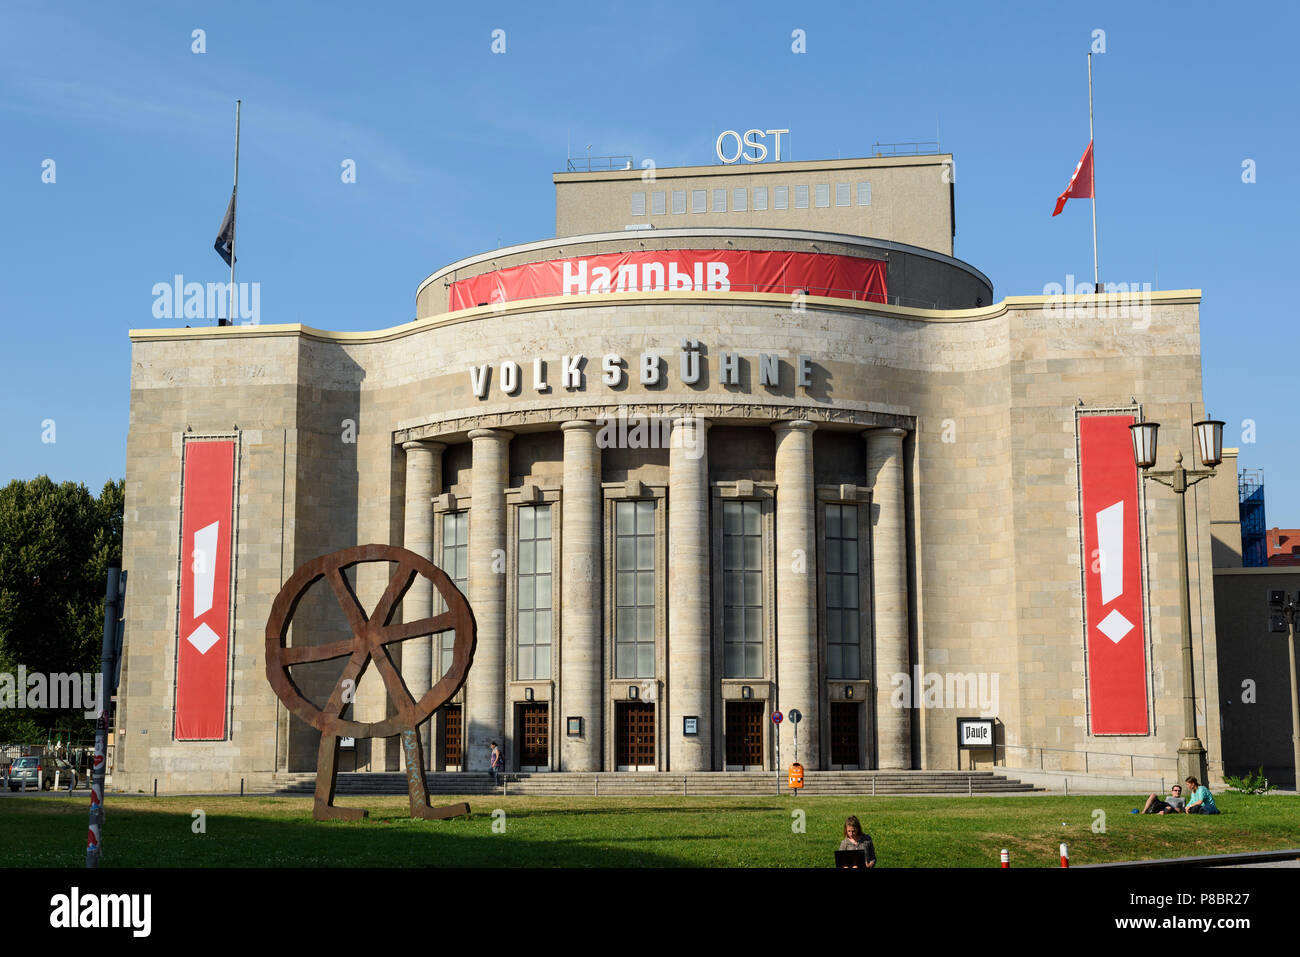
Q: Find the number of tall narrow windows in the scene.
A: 5